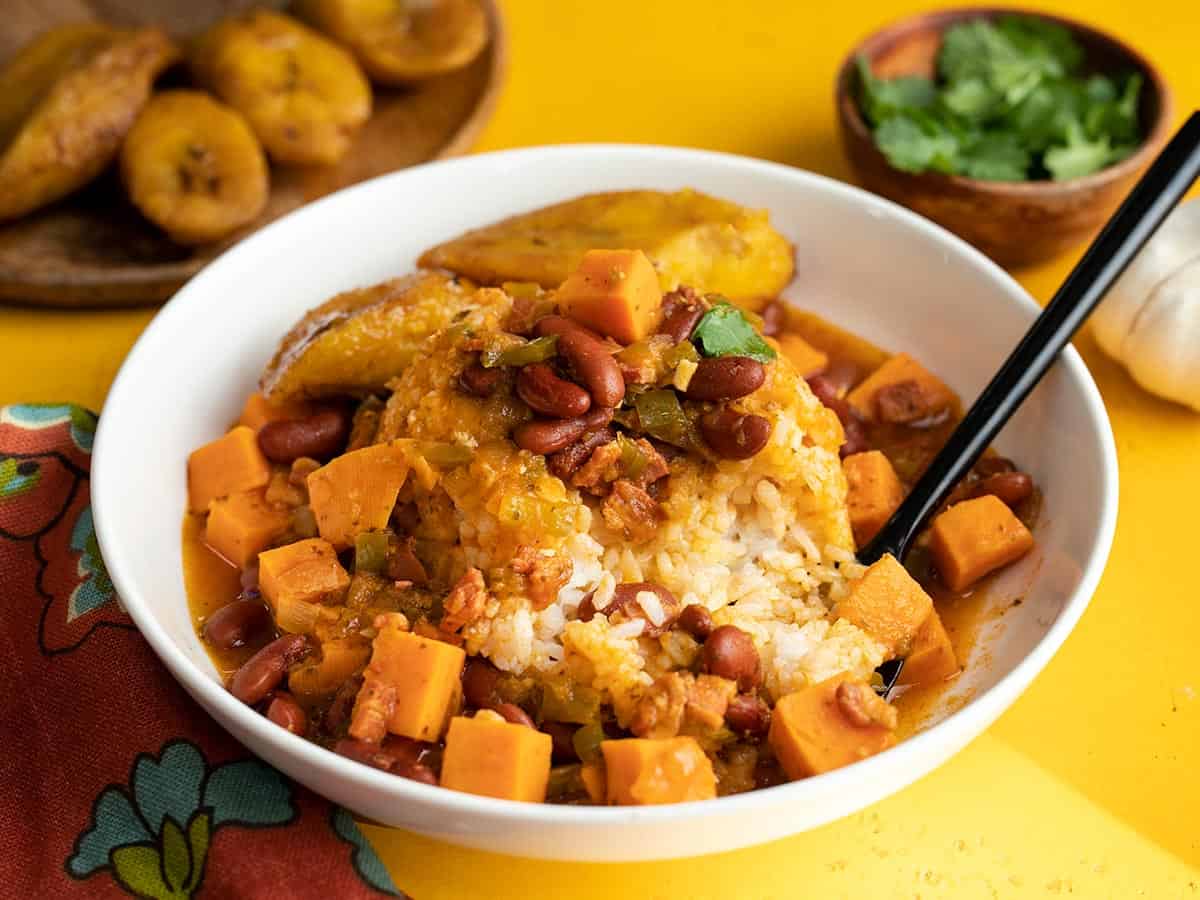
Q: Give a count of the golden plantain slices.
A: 7